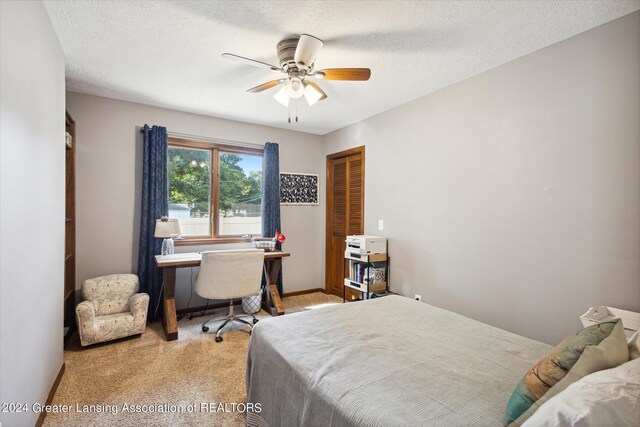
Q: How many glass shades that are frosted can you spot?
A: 3